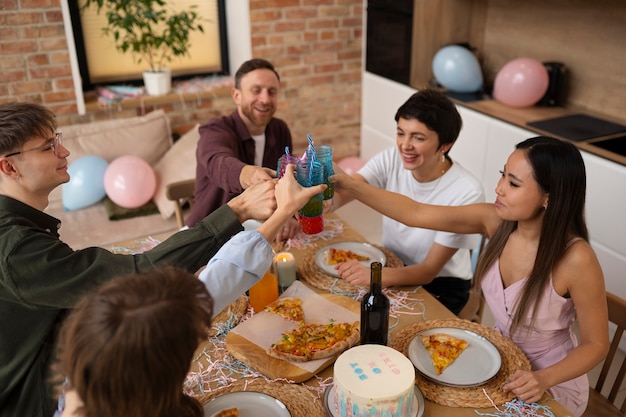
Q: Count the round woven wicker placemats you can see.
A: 4